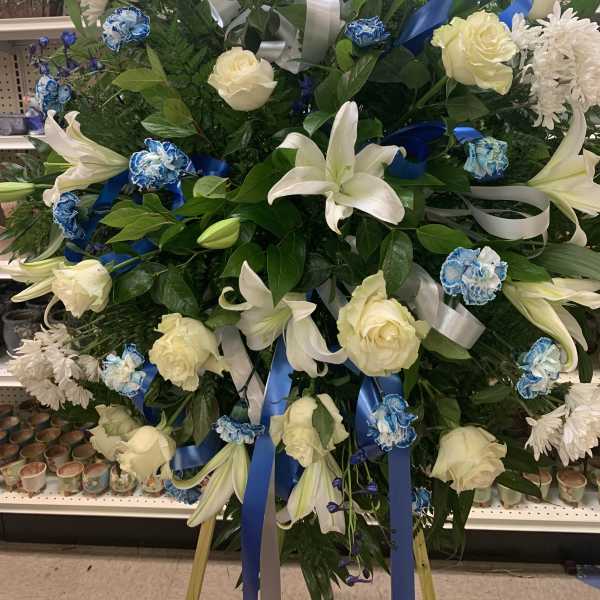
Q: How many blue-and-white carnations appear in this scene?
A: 13